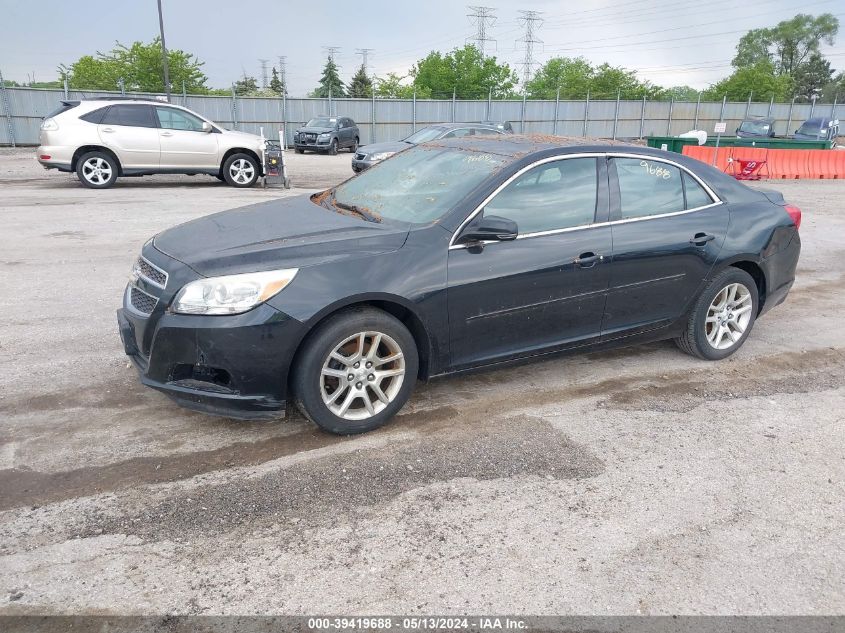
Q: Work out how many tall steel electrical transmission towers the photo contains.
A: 6